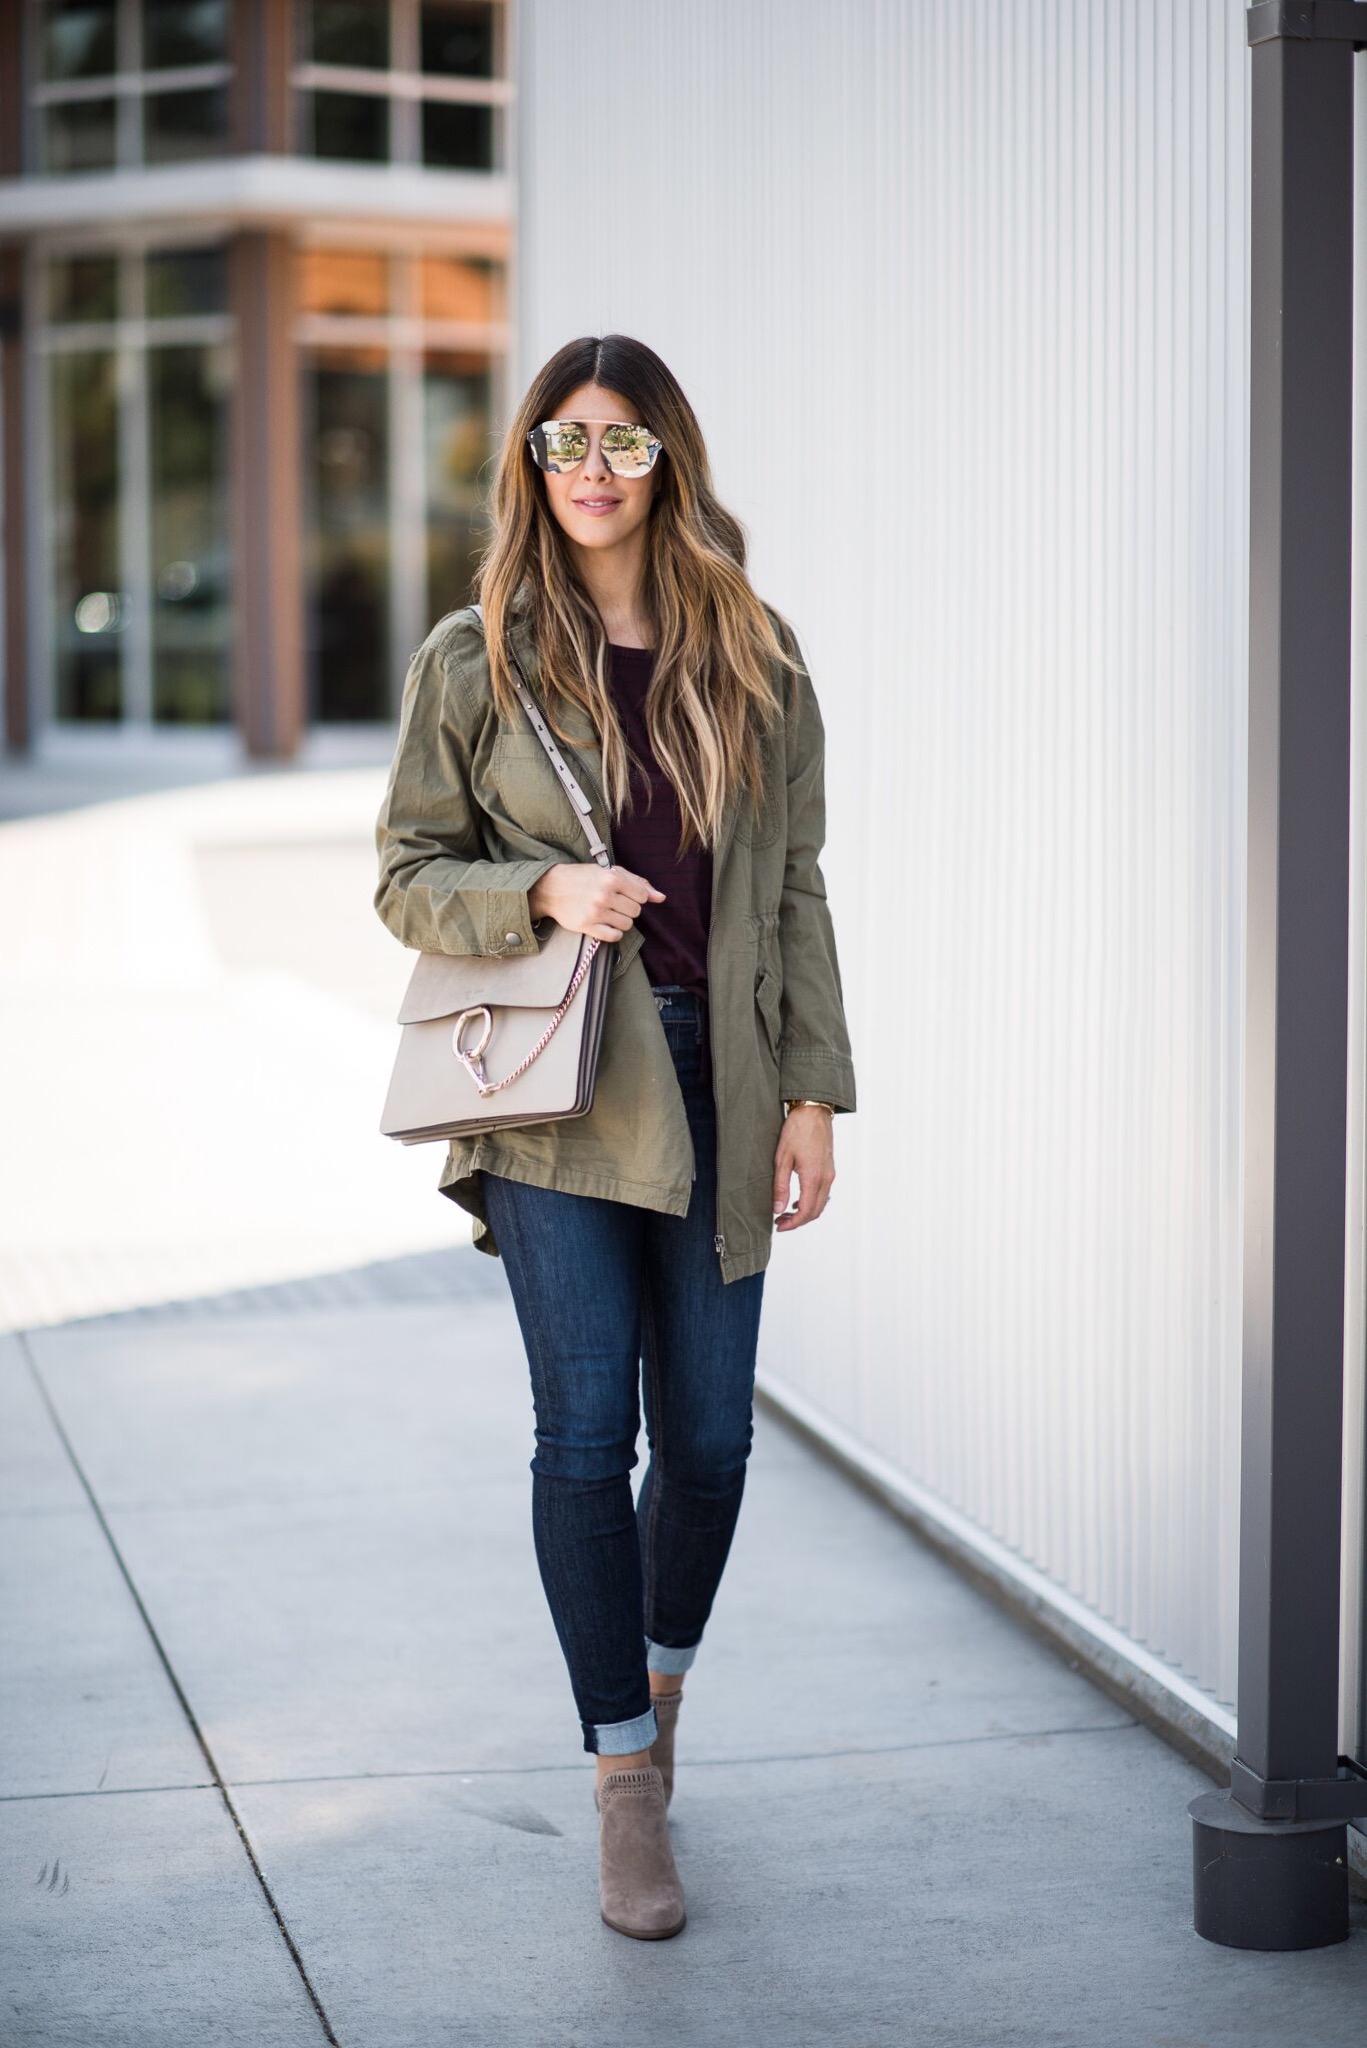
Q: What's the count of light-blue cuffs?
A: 2